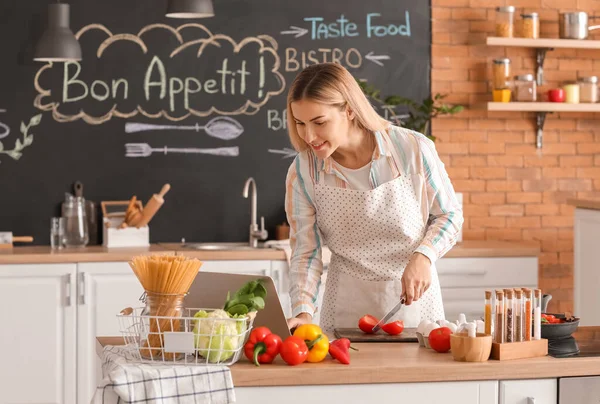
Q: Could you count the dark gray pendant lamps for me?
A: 2